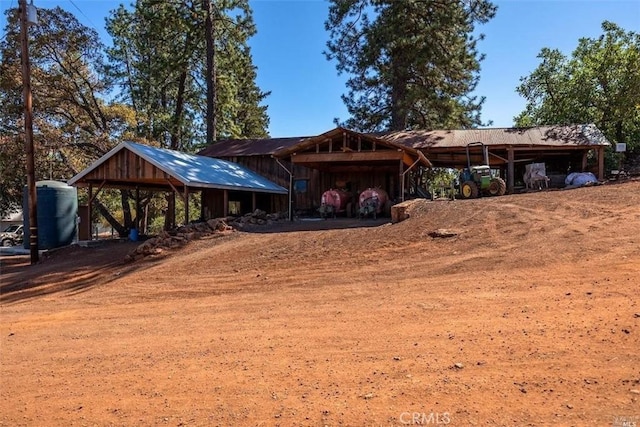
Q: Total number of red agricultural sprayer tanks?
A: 2